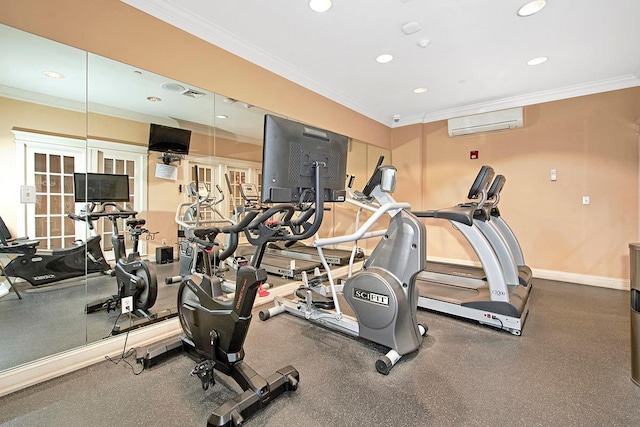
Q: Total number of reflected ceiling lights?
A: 3